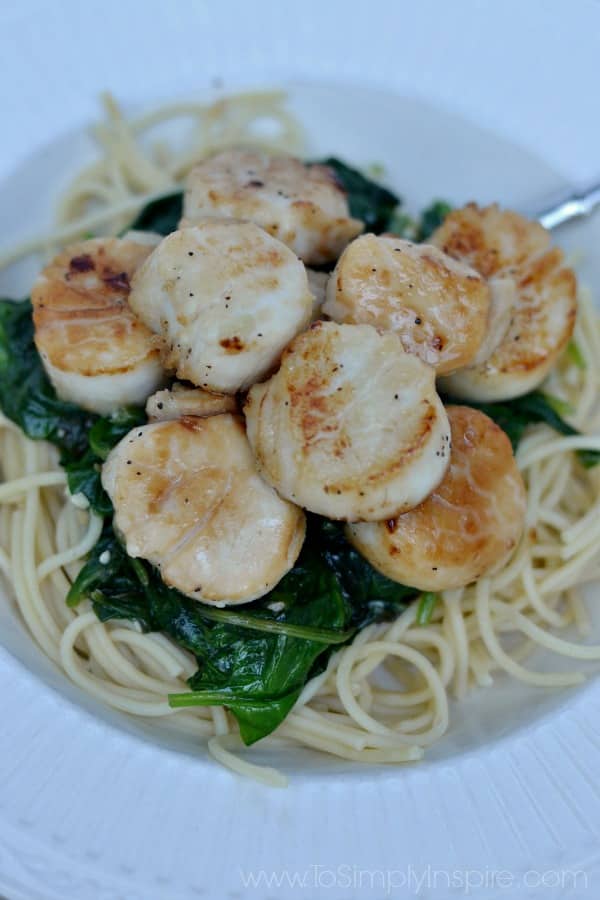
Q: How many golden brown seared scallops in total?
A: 8